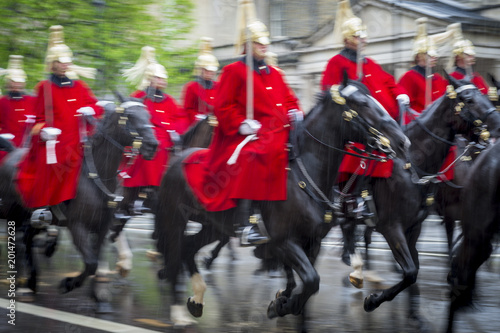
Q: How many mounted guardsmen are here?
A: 8